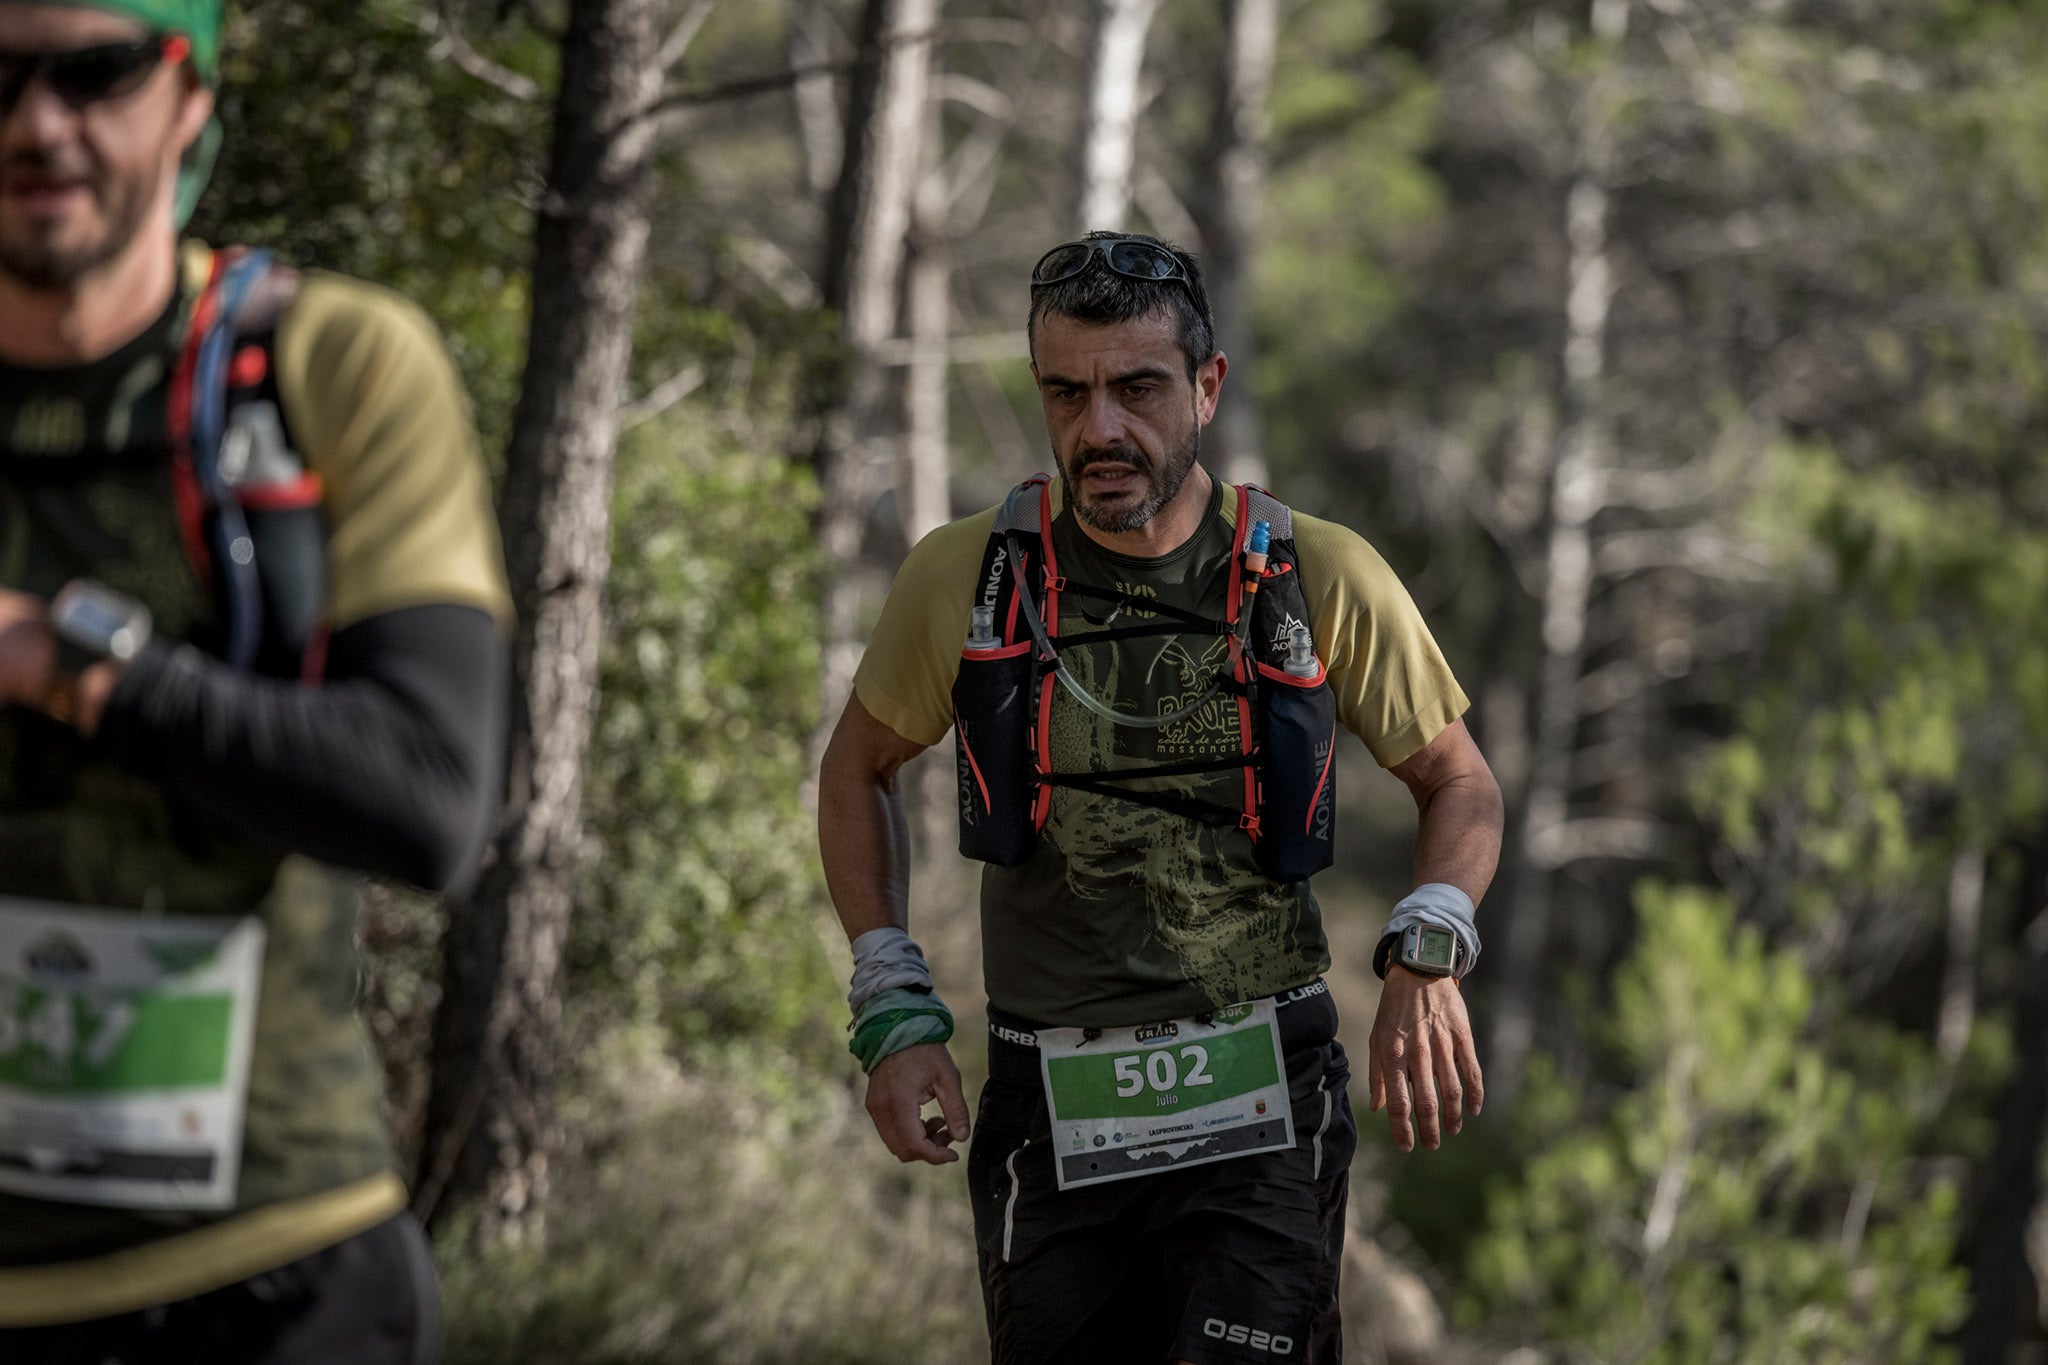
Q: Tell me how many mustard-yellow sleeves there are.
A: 3